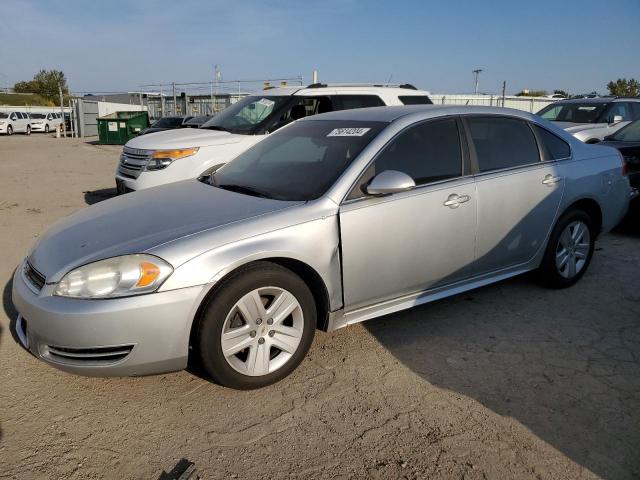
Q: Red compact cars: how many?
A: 0